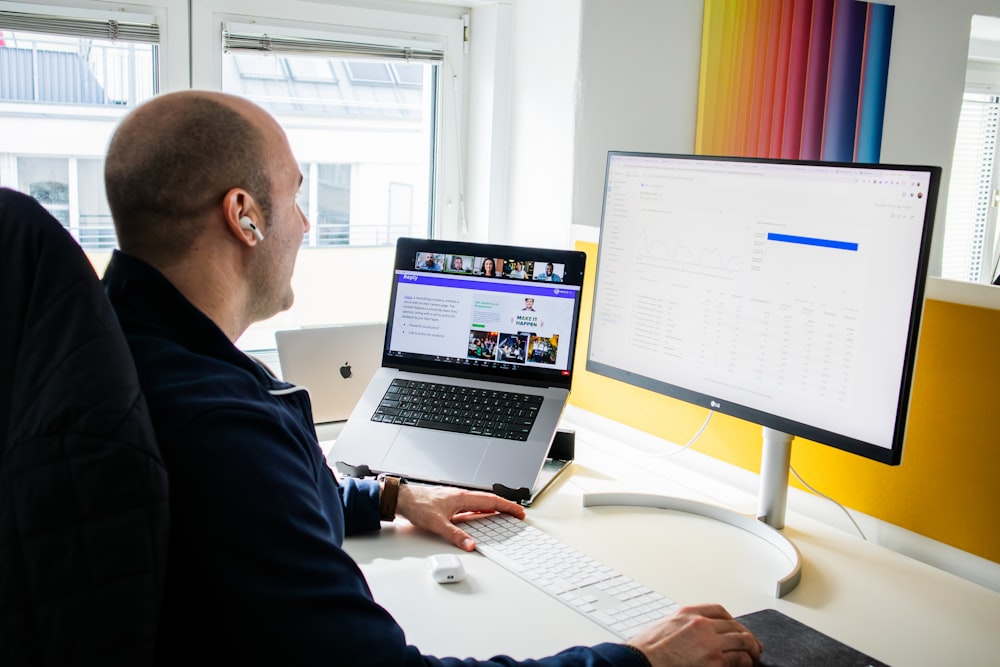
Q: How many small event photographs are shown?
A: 3